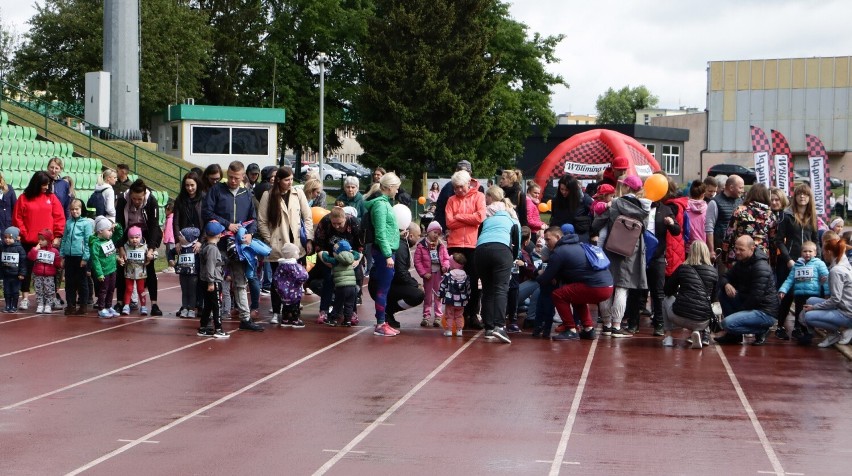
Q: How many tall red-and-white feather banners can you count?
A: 3